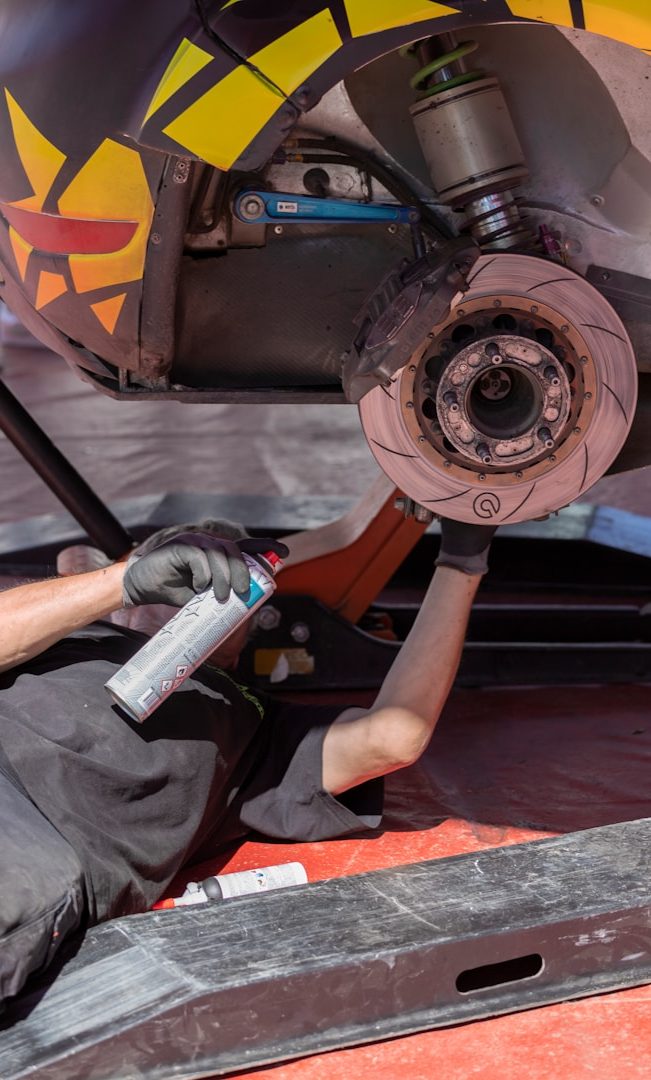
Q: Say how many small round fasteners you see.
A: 15